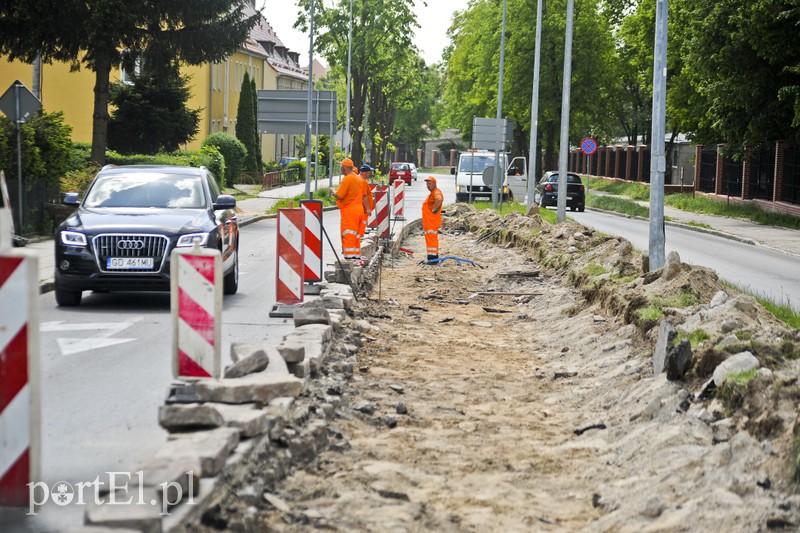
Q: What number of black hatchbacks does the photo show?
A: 1